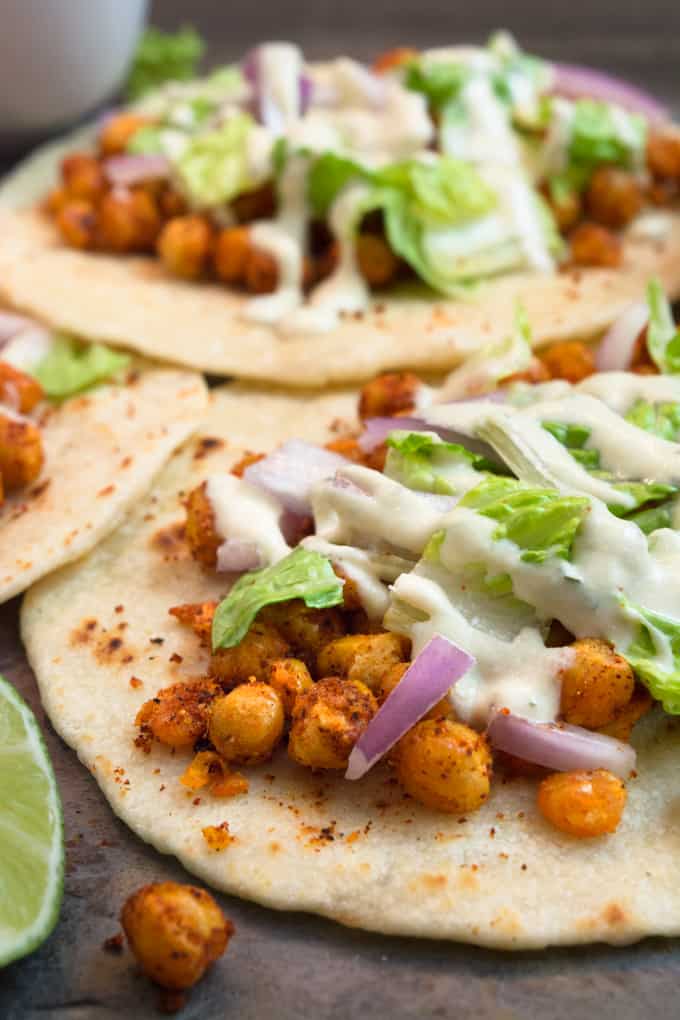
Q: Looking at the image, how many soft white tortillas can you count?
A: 3